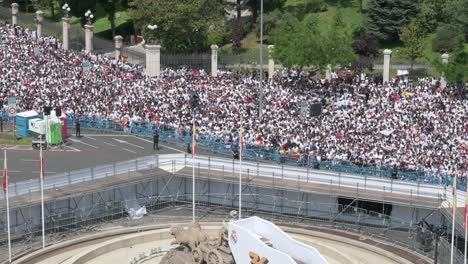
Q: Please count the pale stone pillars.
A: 11